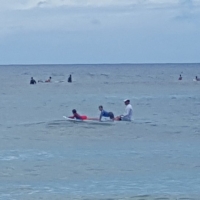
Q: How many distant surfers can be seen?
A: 5